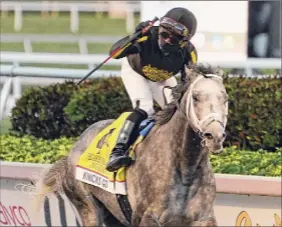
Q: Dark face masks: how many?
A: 1